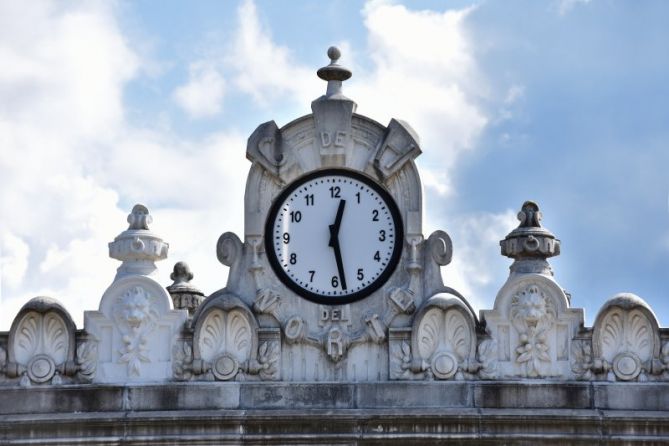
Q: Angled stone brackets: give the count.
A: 2